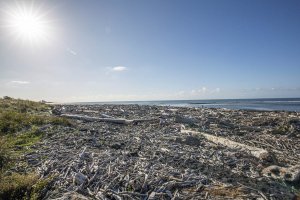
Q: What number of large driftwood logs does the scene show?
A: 2